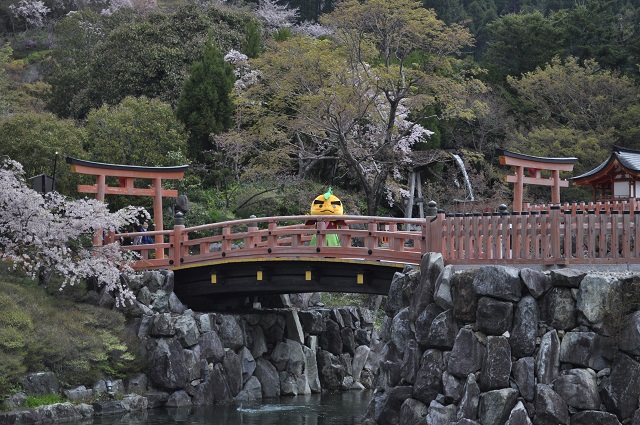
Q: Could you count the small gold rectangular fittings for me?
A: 4